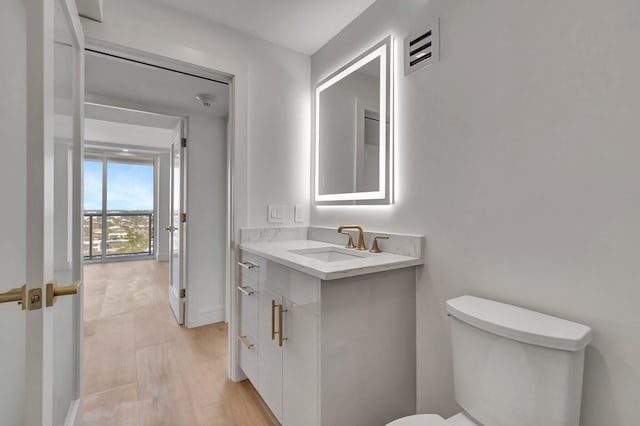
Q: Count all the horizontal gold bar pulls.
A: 3